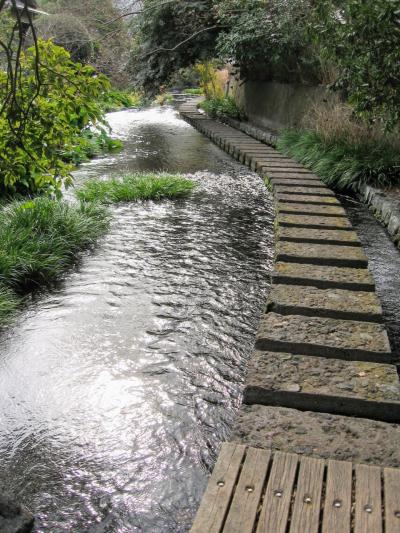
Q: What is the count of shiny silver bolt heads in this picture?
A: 7